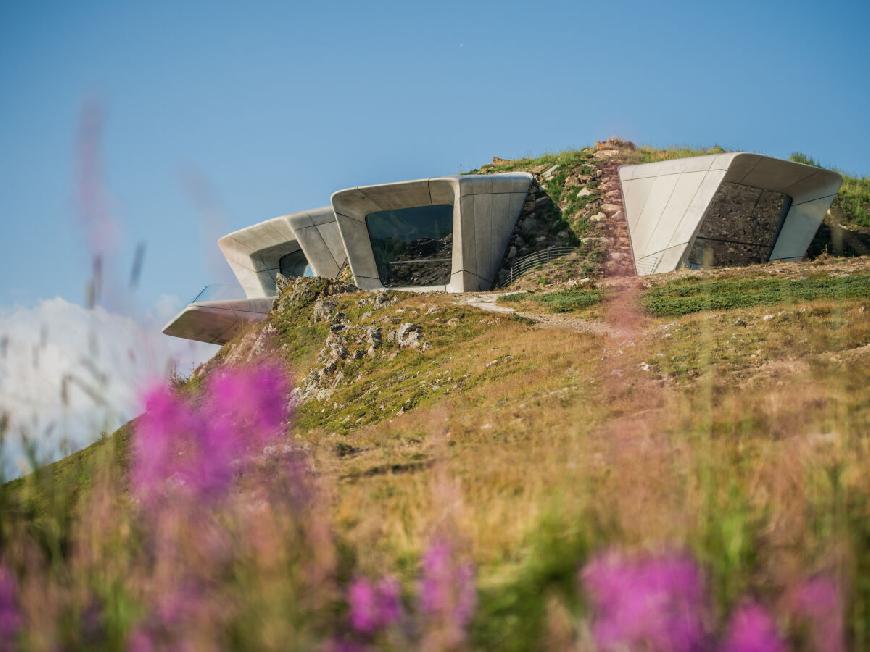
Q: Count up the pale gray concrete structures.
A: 3